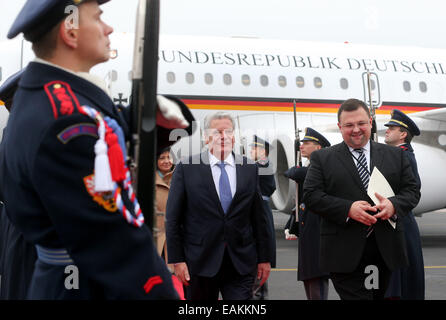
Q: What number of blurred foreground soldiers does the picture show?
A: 1